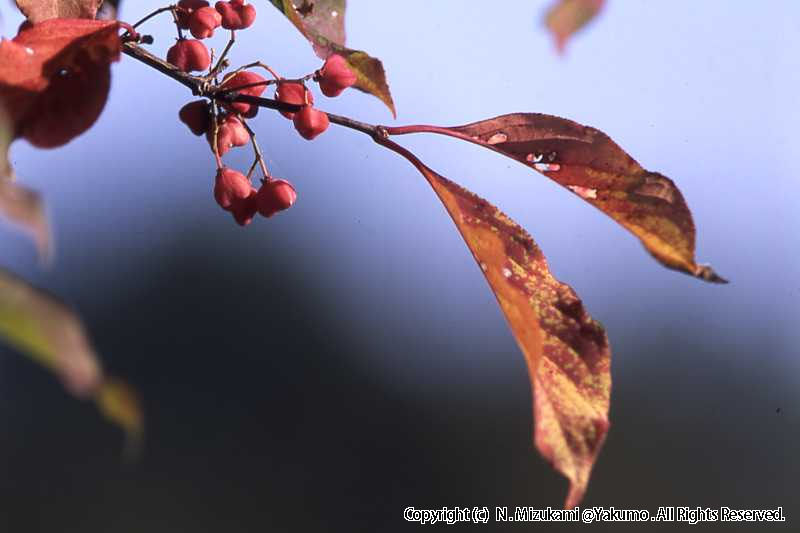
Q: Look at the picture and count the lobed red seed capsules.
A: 13